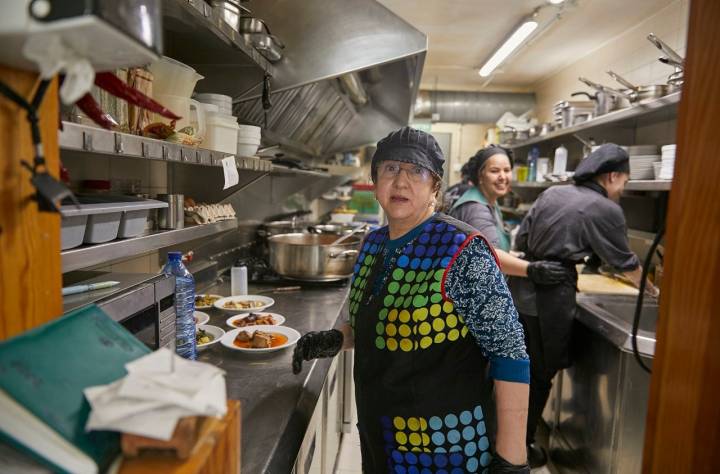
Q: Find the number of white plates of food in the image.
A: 6